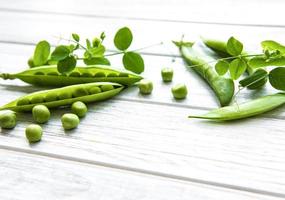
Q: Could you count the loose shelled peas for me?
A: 8